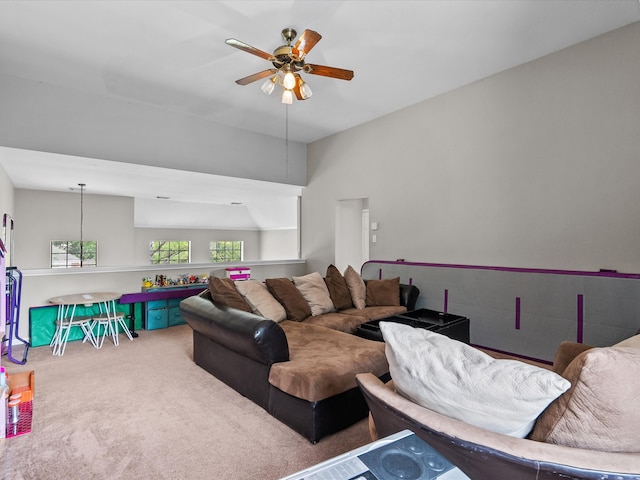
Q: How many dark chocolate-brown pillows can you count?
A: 4